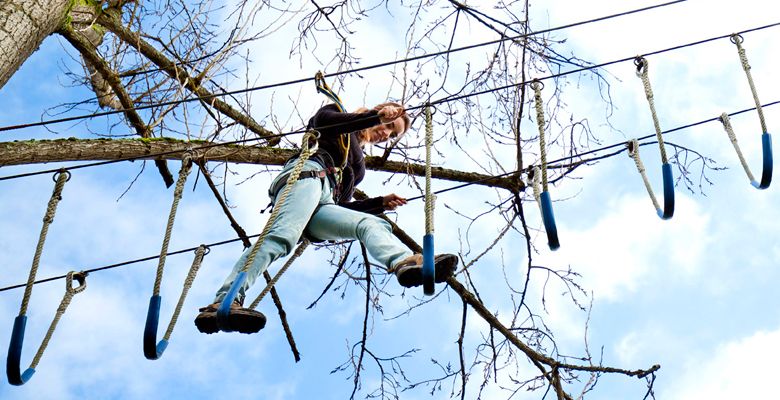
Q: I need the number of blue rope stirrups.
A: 7